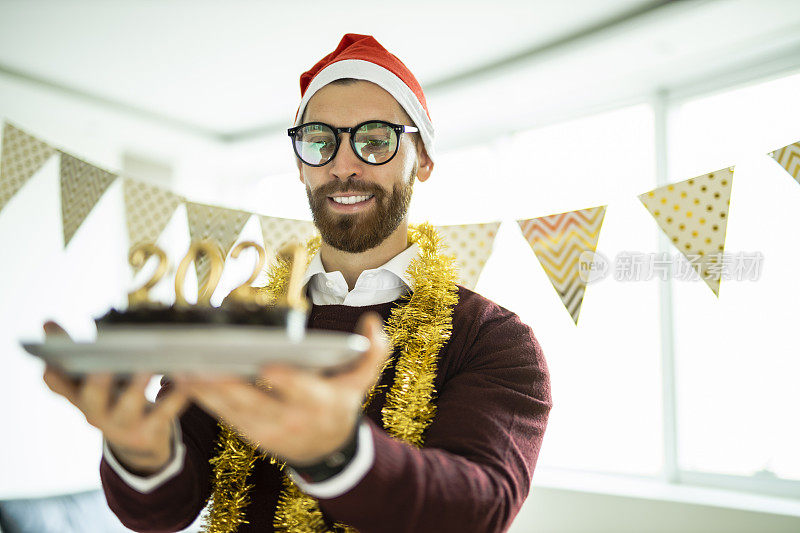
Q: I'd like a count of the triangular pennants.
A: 9